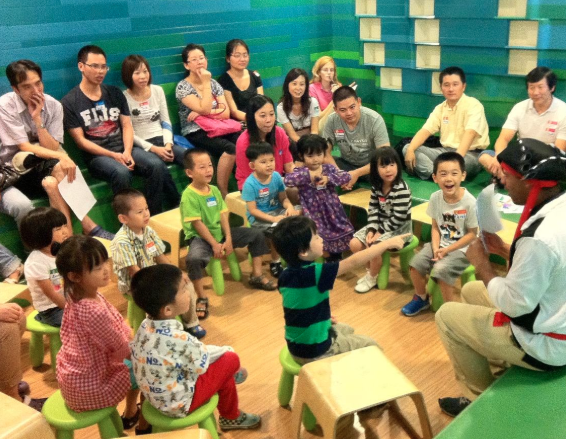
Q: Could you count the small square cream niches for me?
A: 11